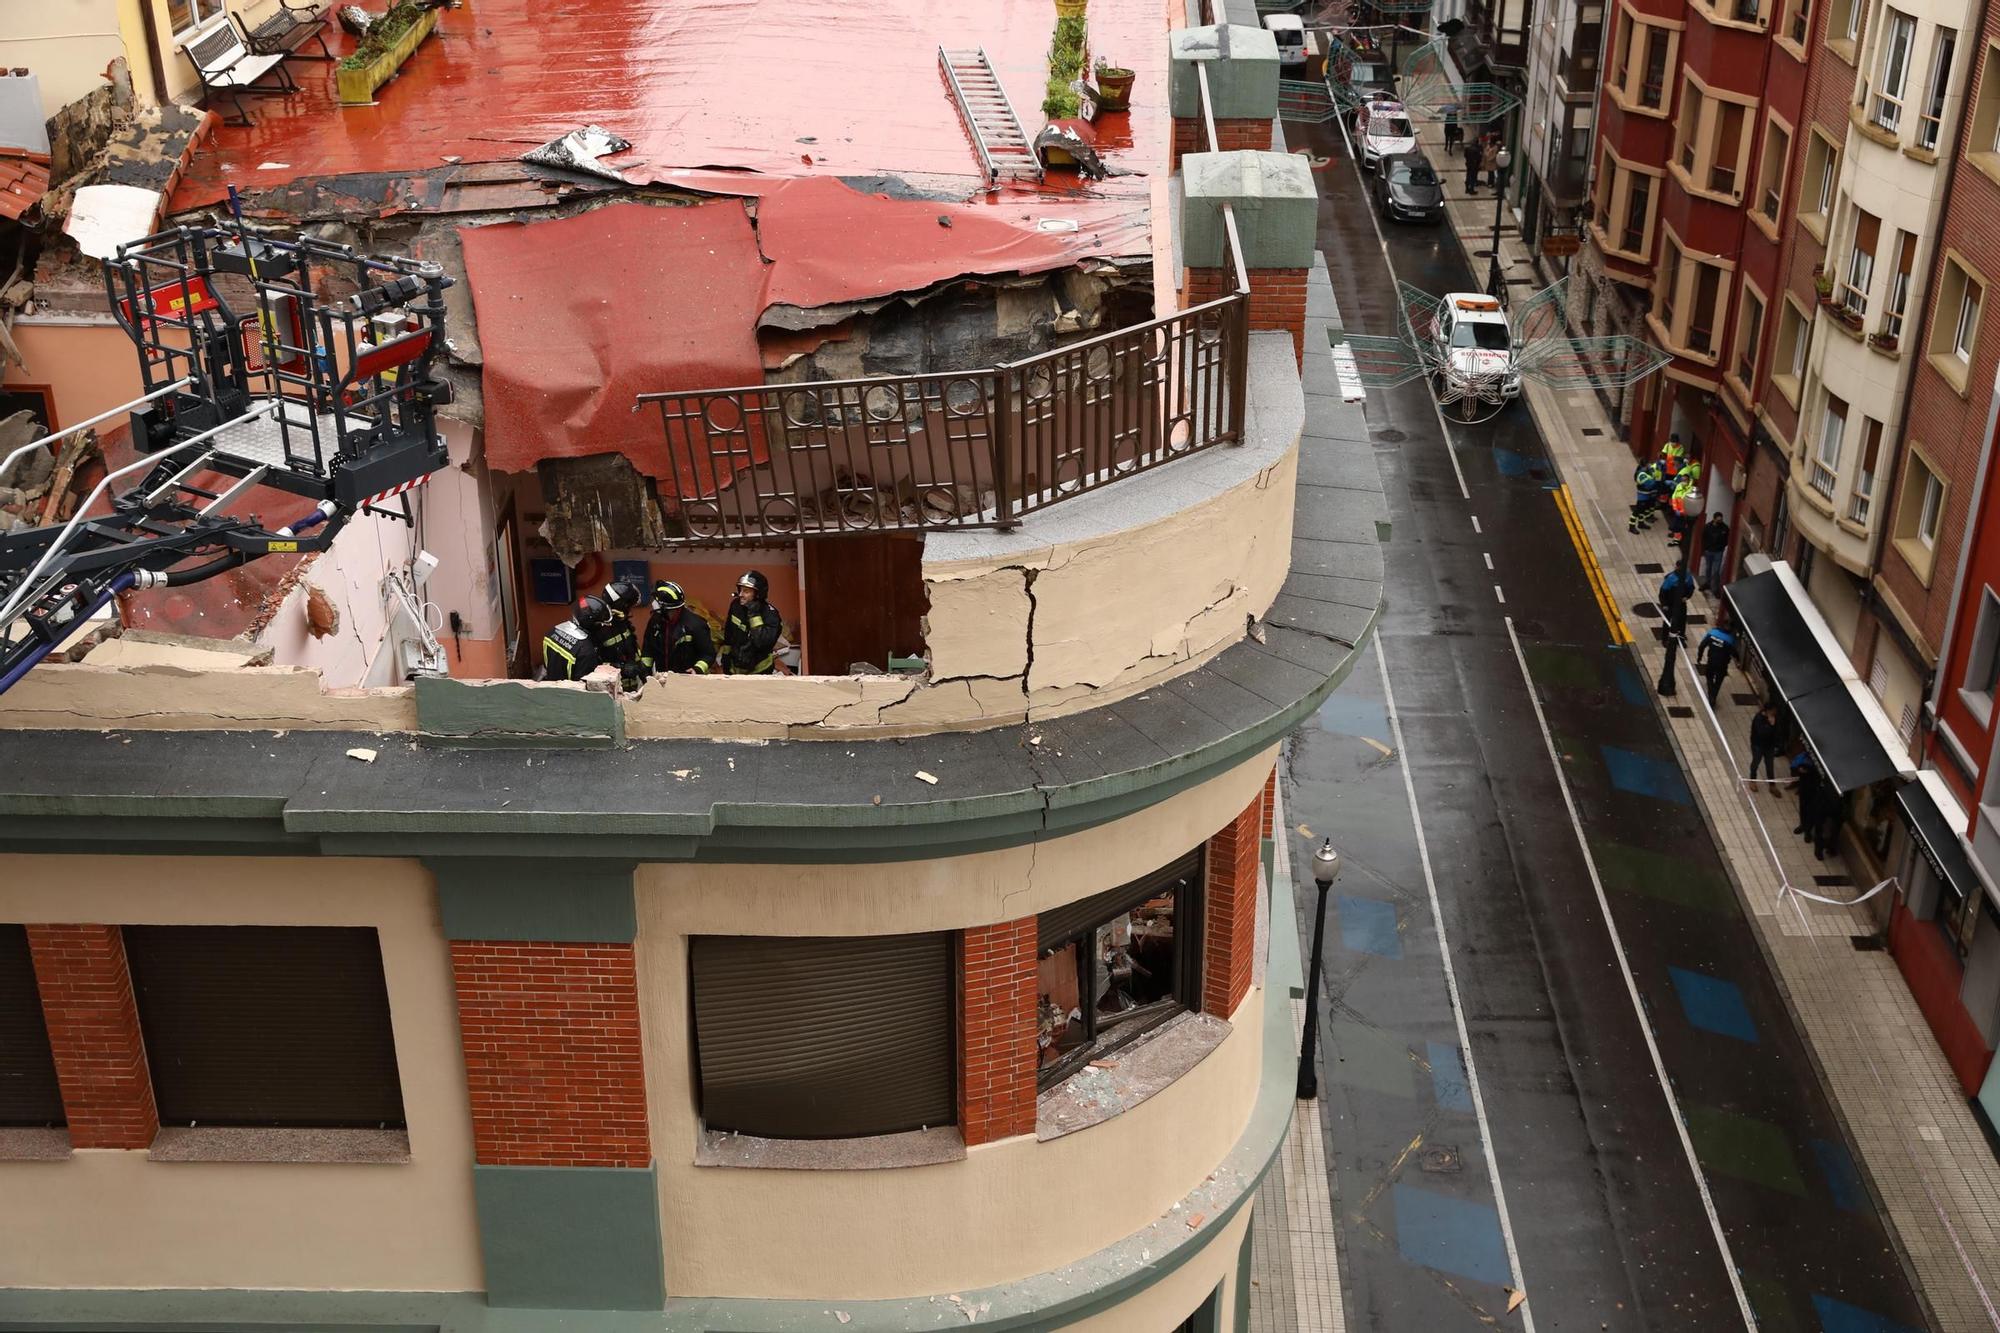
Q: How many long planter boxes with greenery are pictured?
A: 2